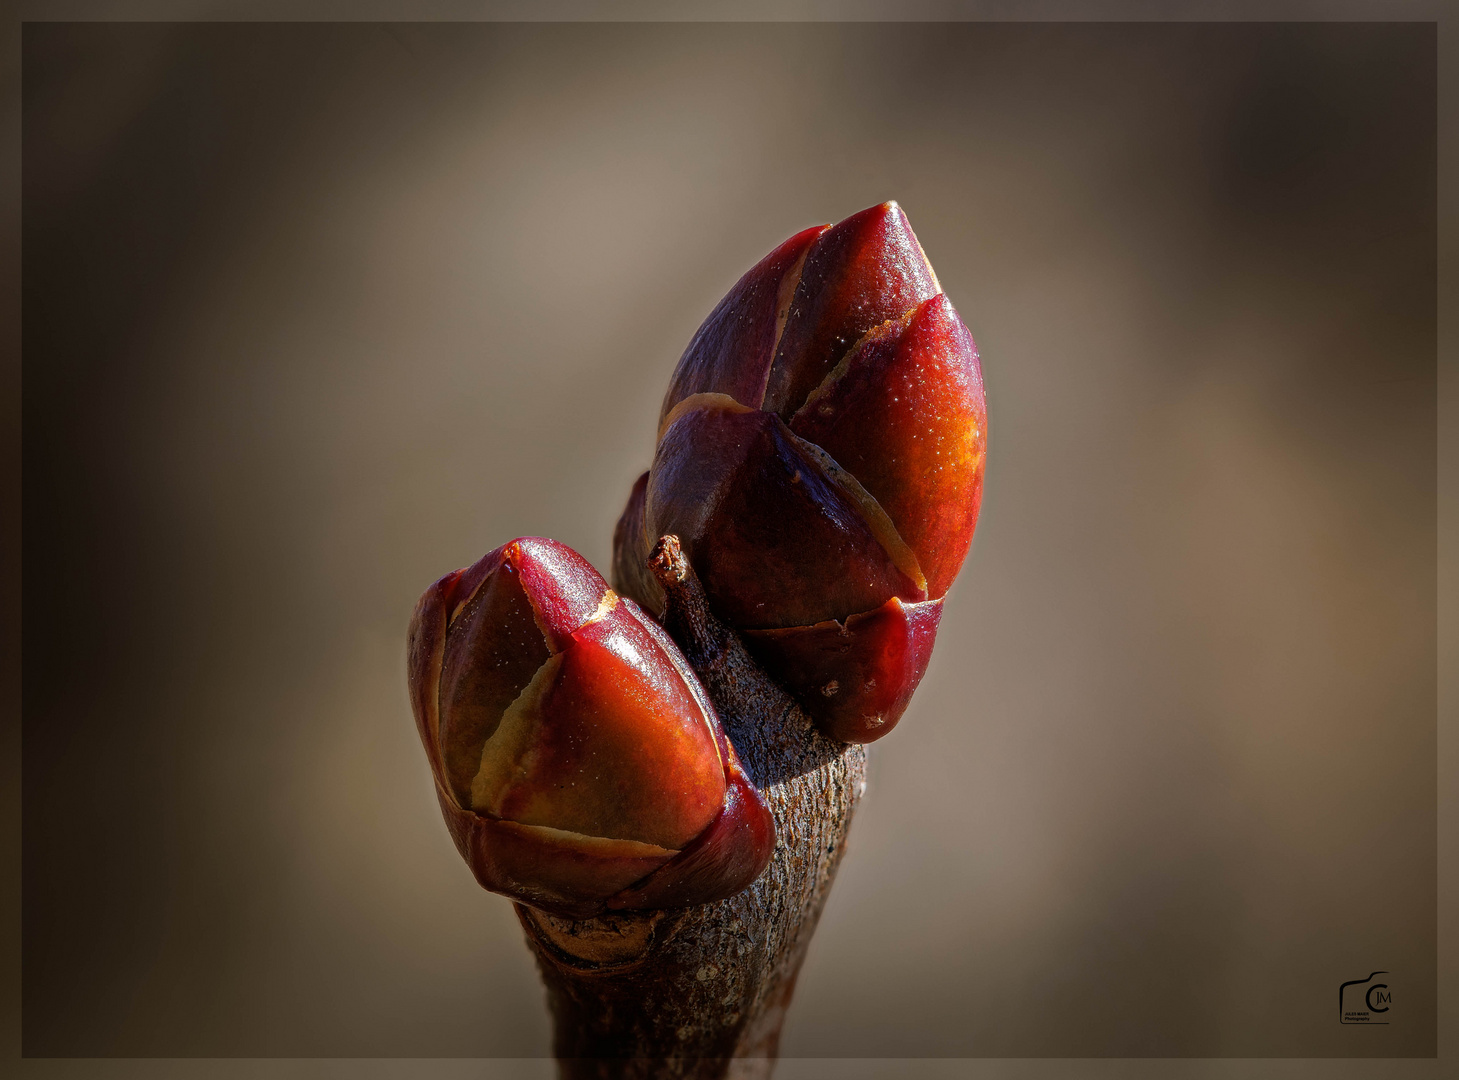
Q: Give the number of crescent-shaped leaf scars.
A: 1